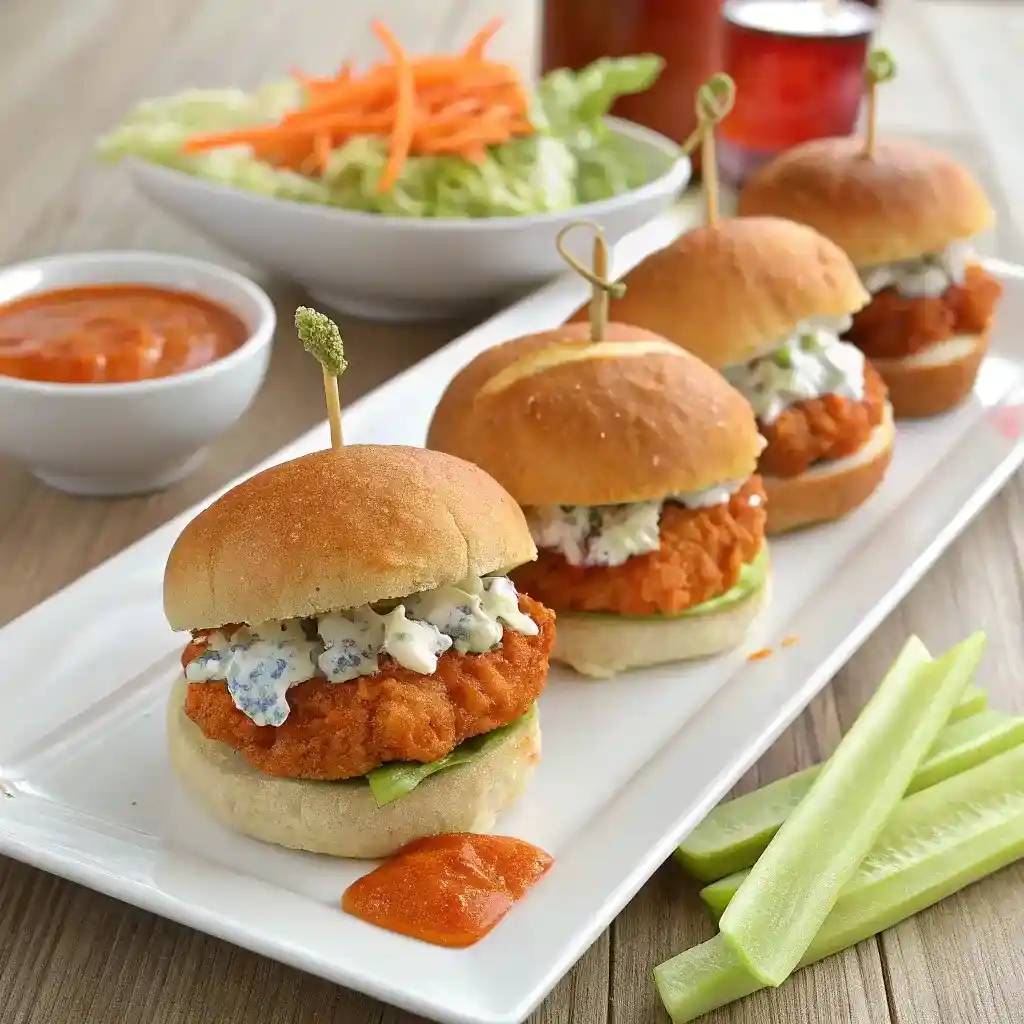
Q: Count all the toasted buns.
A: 4